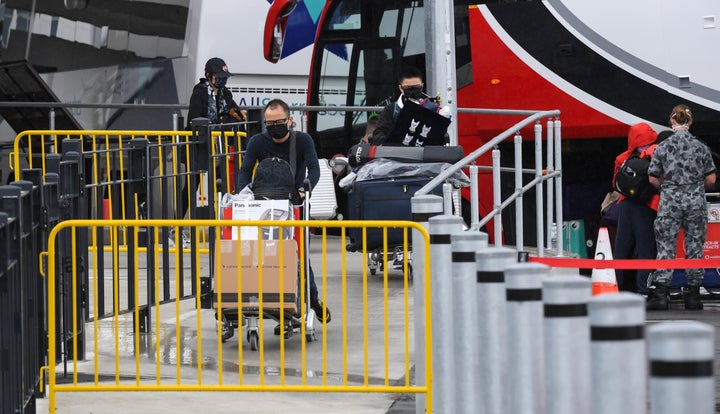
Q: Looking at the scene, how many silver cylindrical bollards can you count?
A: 8